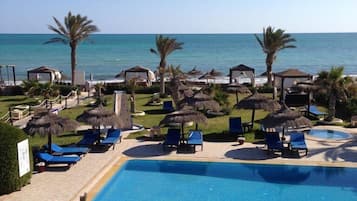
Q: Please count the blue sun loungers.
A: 11